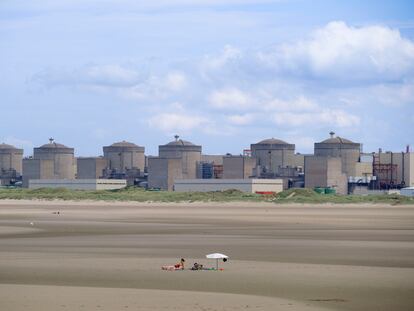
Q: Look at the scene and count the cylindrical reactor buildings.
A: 6